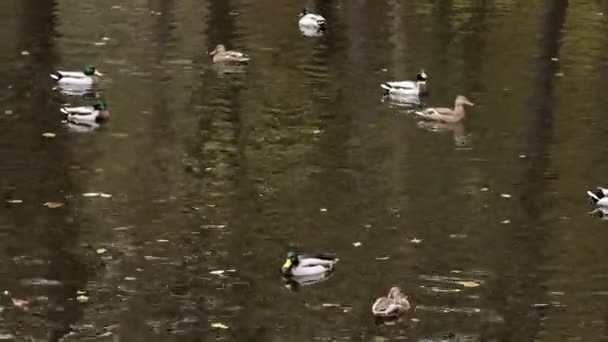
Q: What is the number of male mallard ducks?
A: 6